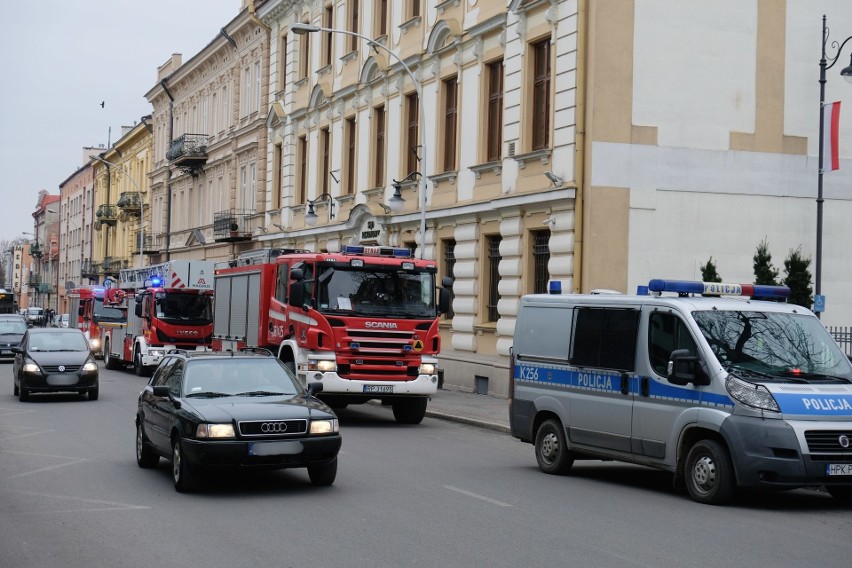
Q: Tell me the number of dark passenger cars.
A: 3